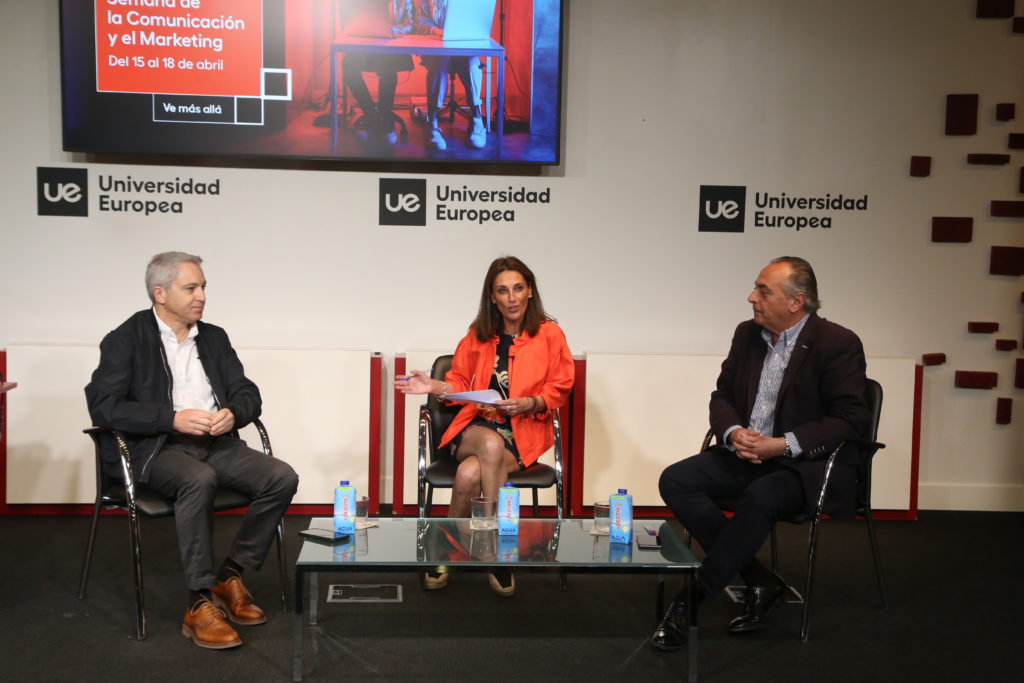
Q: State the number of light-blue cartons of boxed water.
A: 3